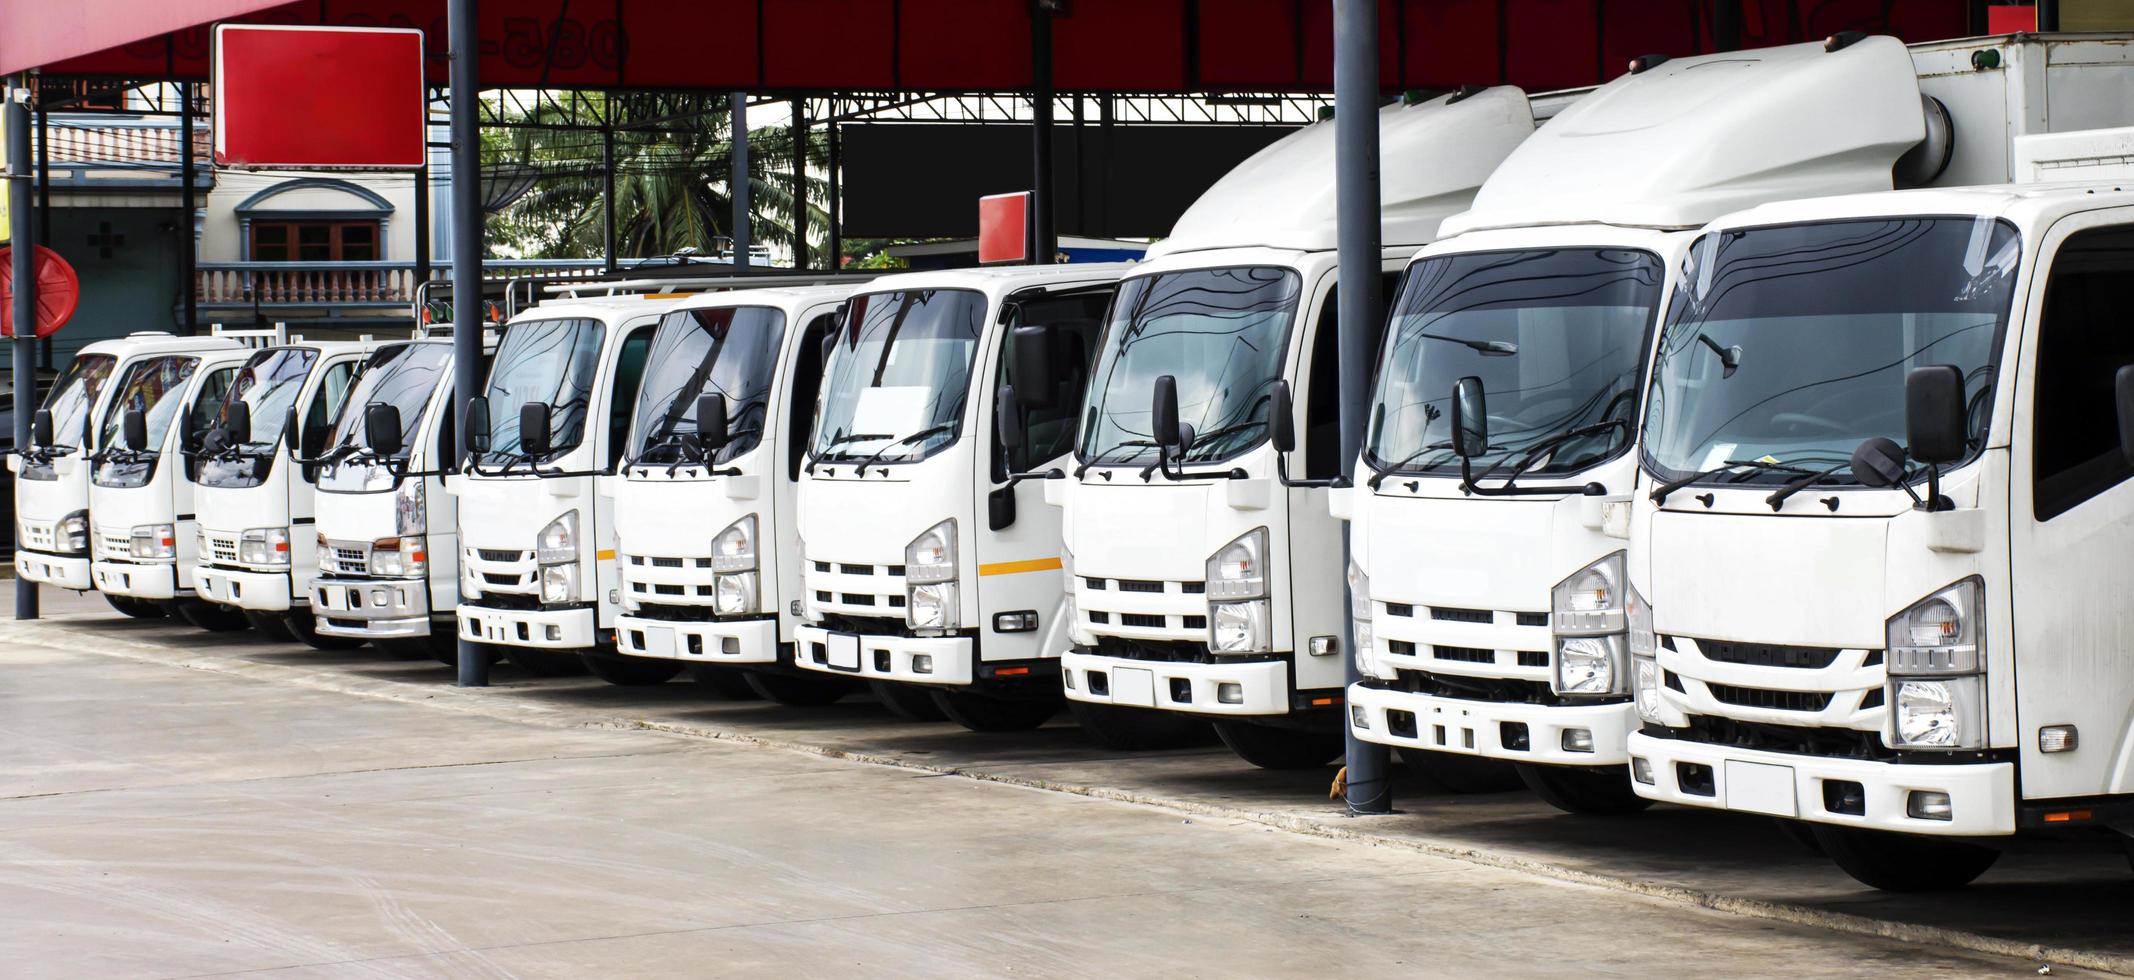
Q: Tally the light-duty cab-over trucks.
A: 10